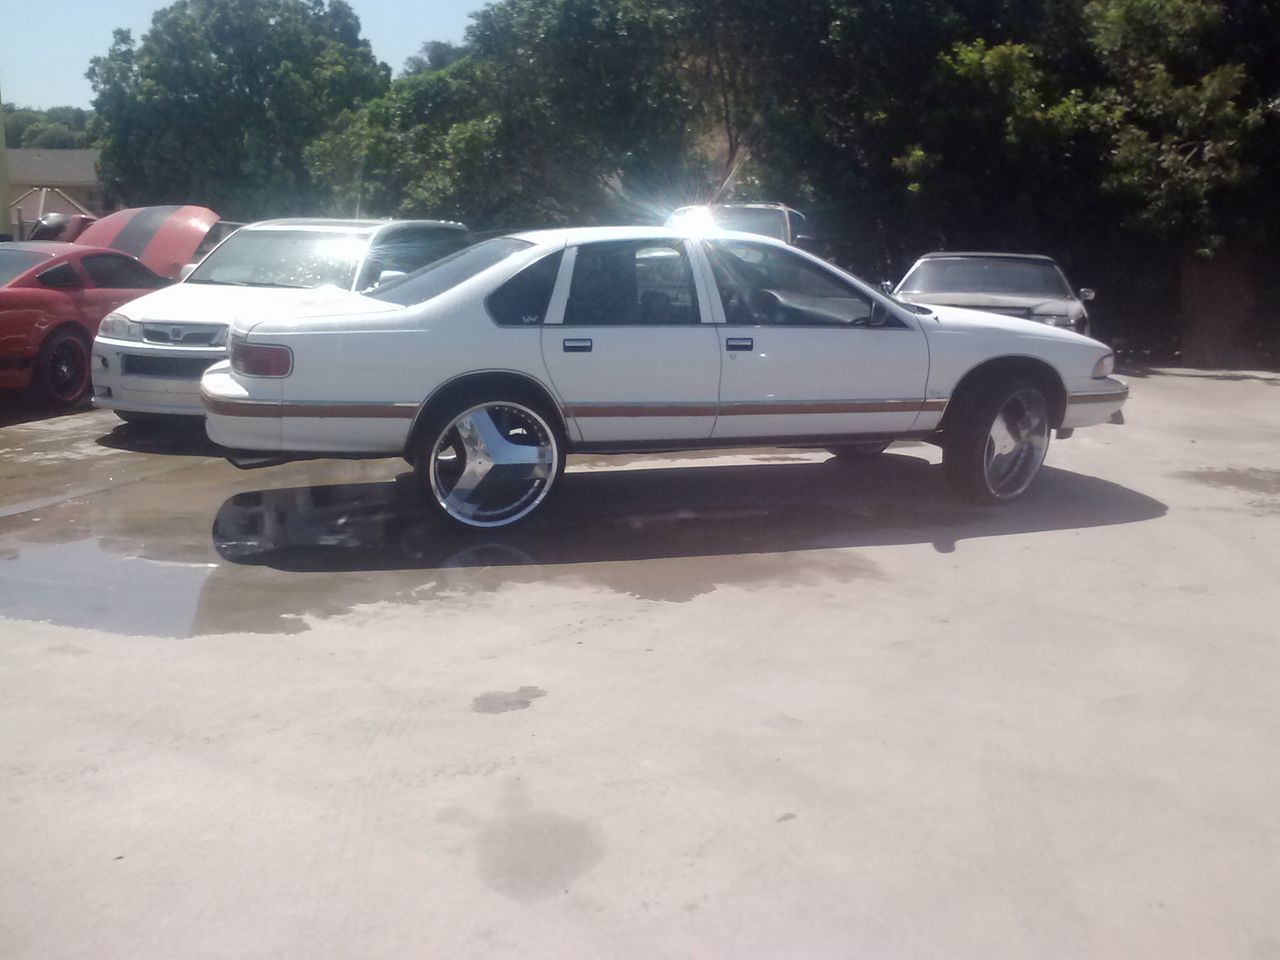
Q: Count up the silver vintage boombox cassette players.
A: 0